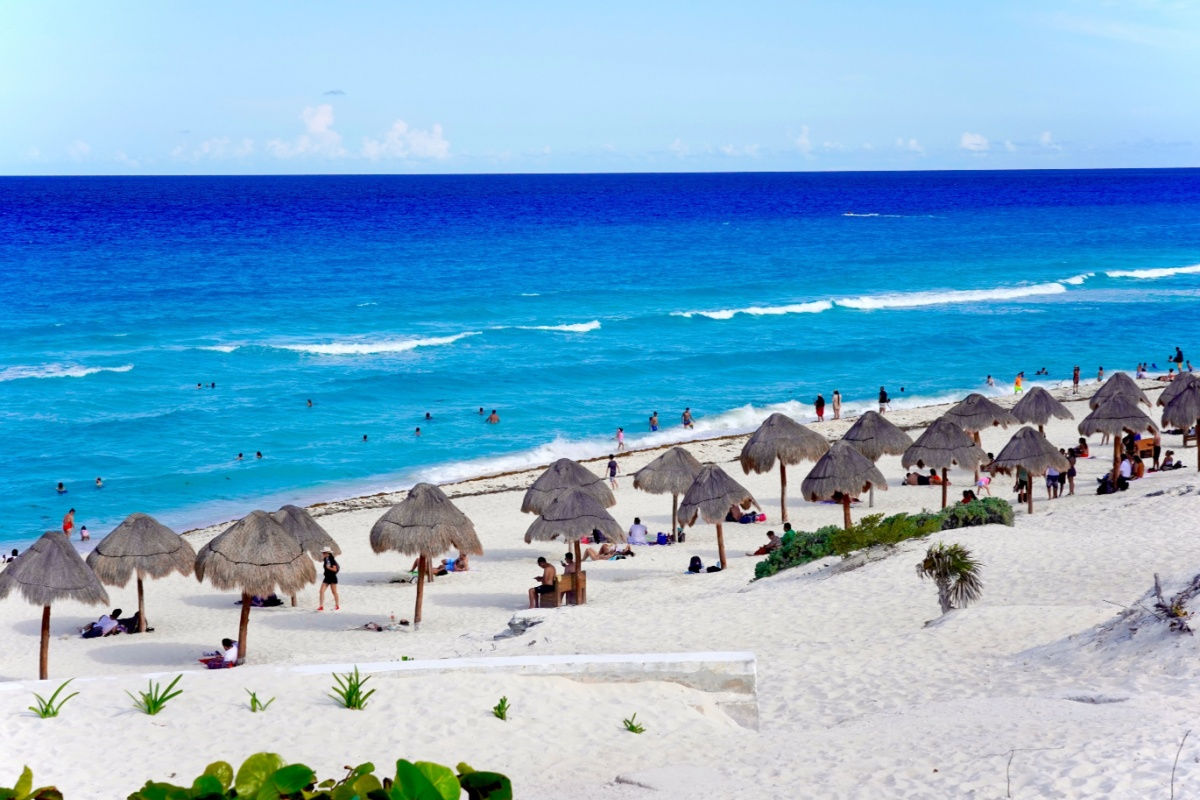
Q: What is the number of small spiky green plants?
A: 6